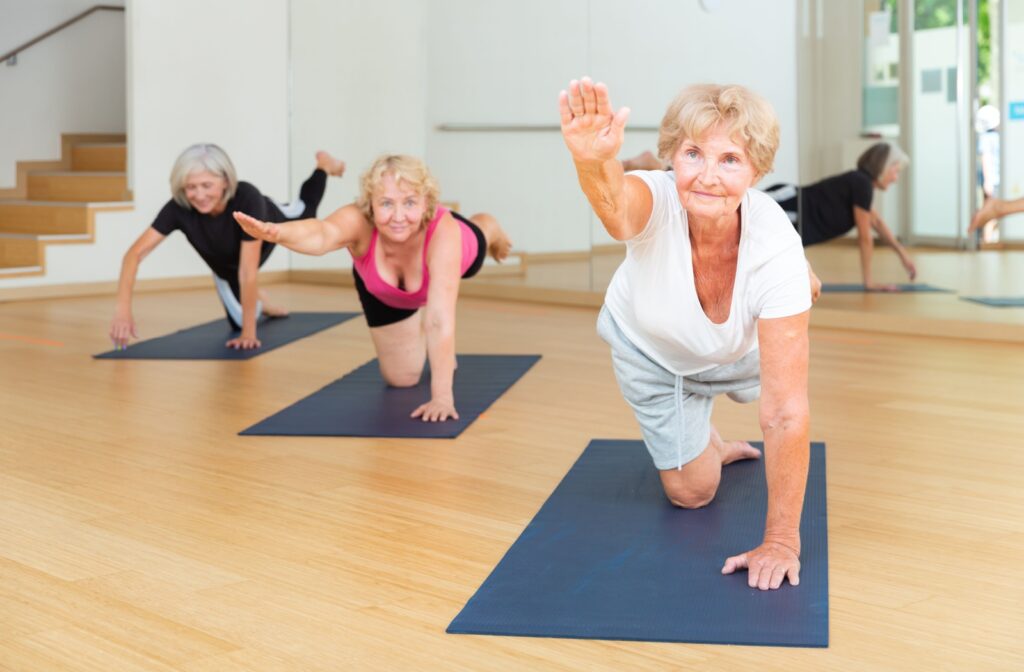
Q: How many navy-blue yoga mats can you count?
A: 3